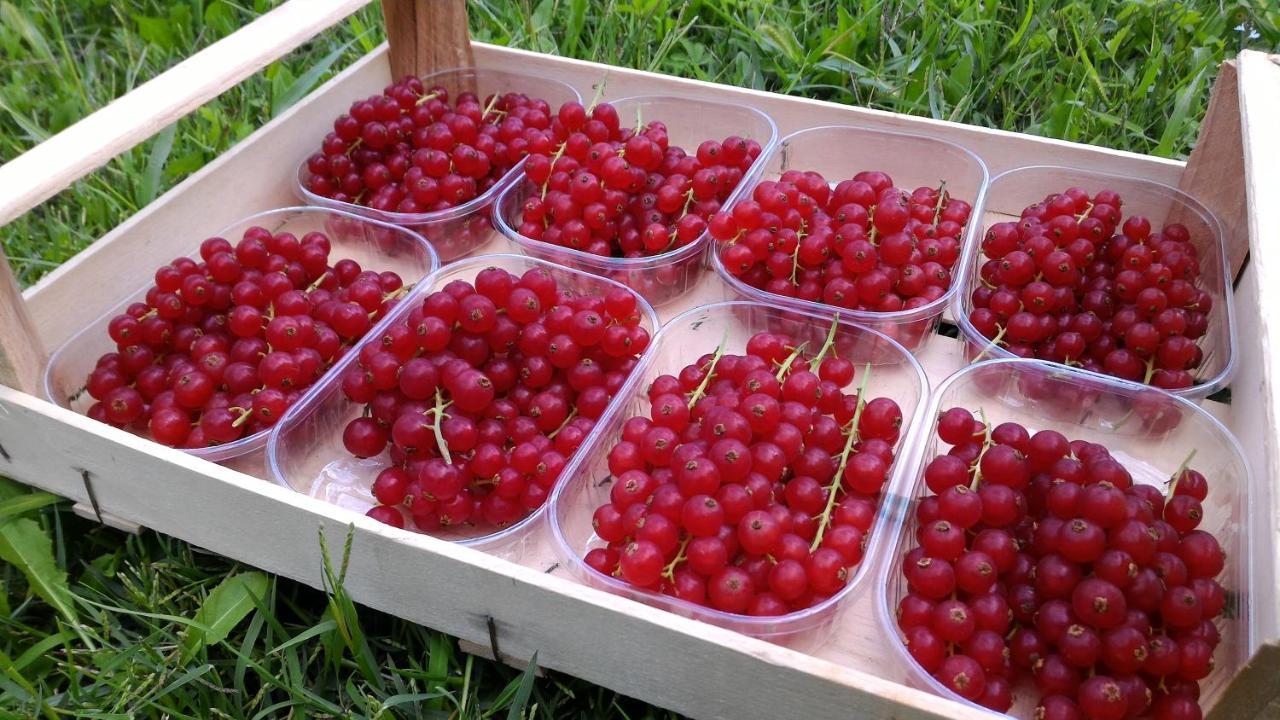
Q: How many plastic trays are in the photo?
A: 8